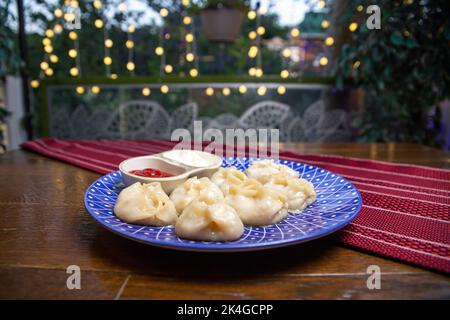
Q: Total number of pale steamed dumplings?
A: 7